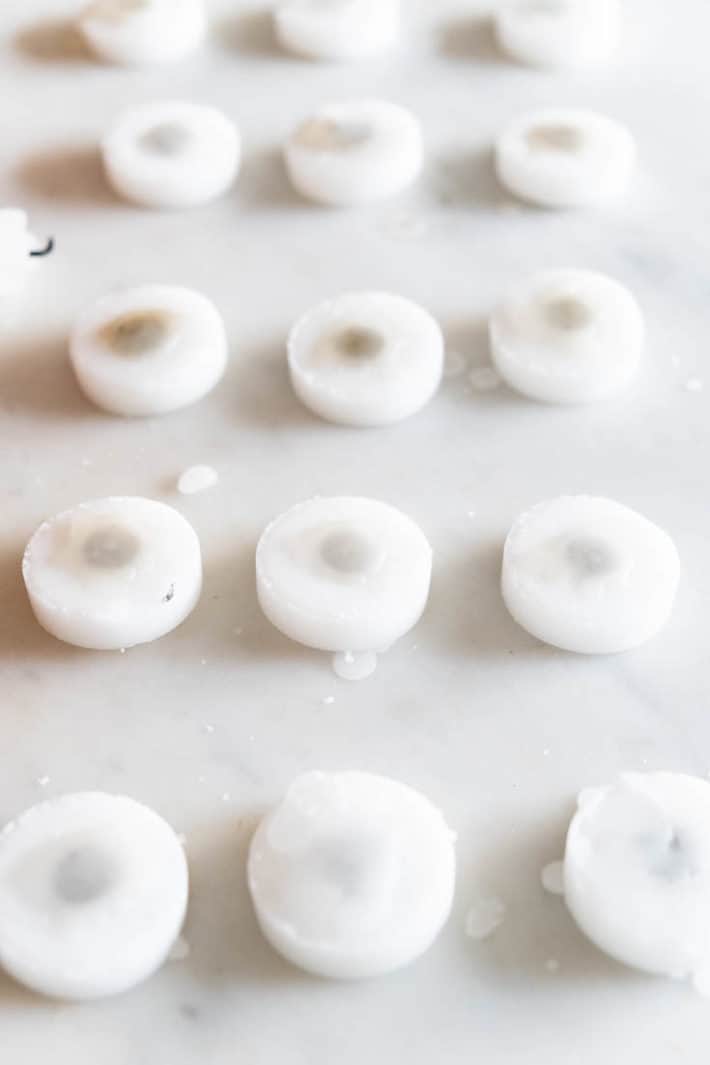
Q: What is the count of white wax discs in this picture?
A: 15